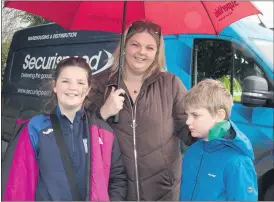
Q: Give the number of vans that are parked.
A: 1